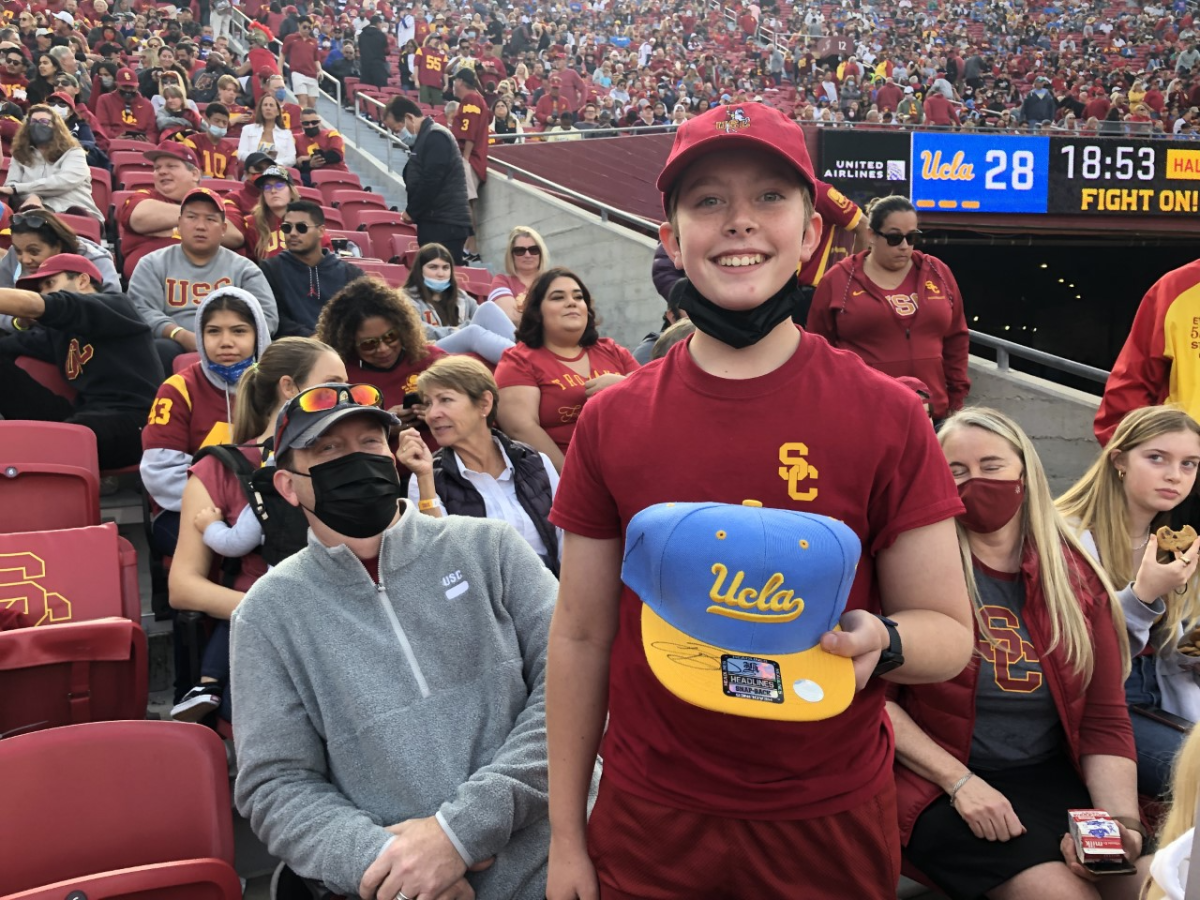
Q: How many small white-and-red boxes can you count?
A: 1